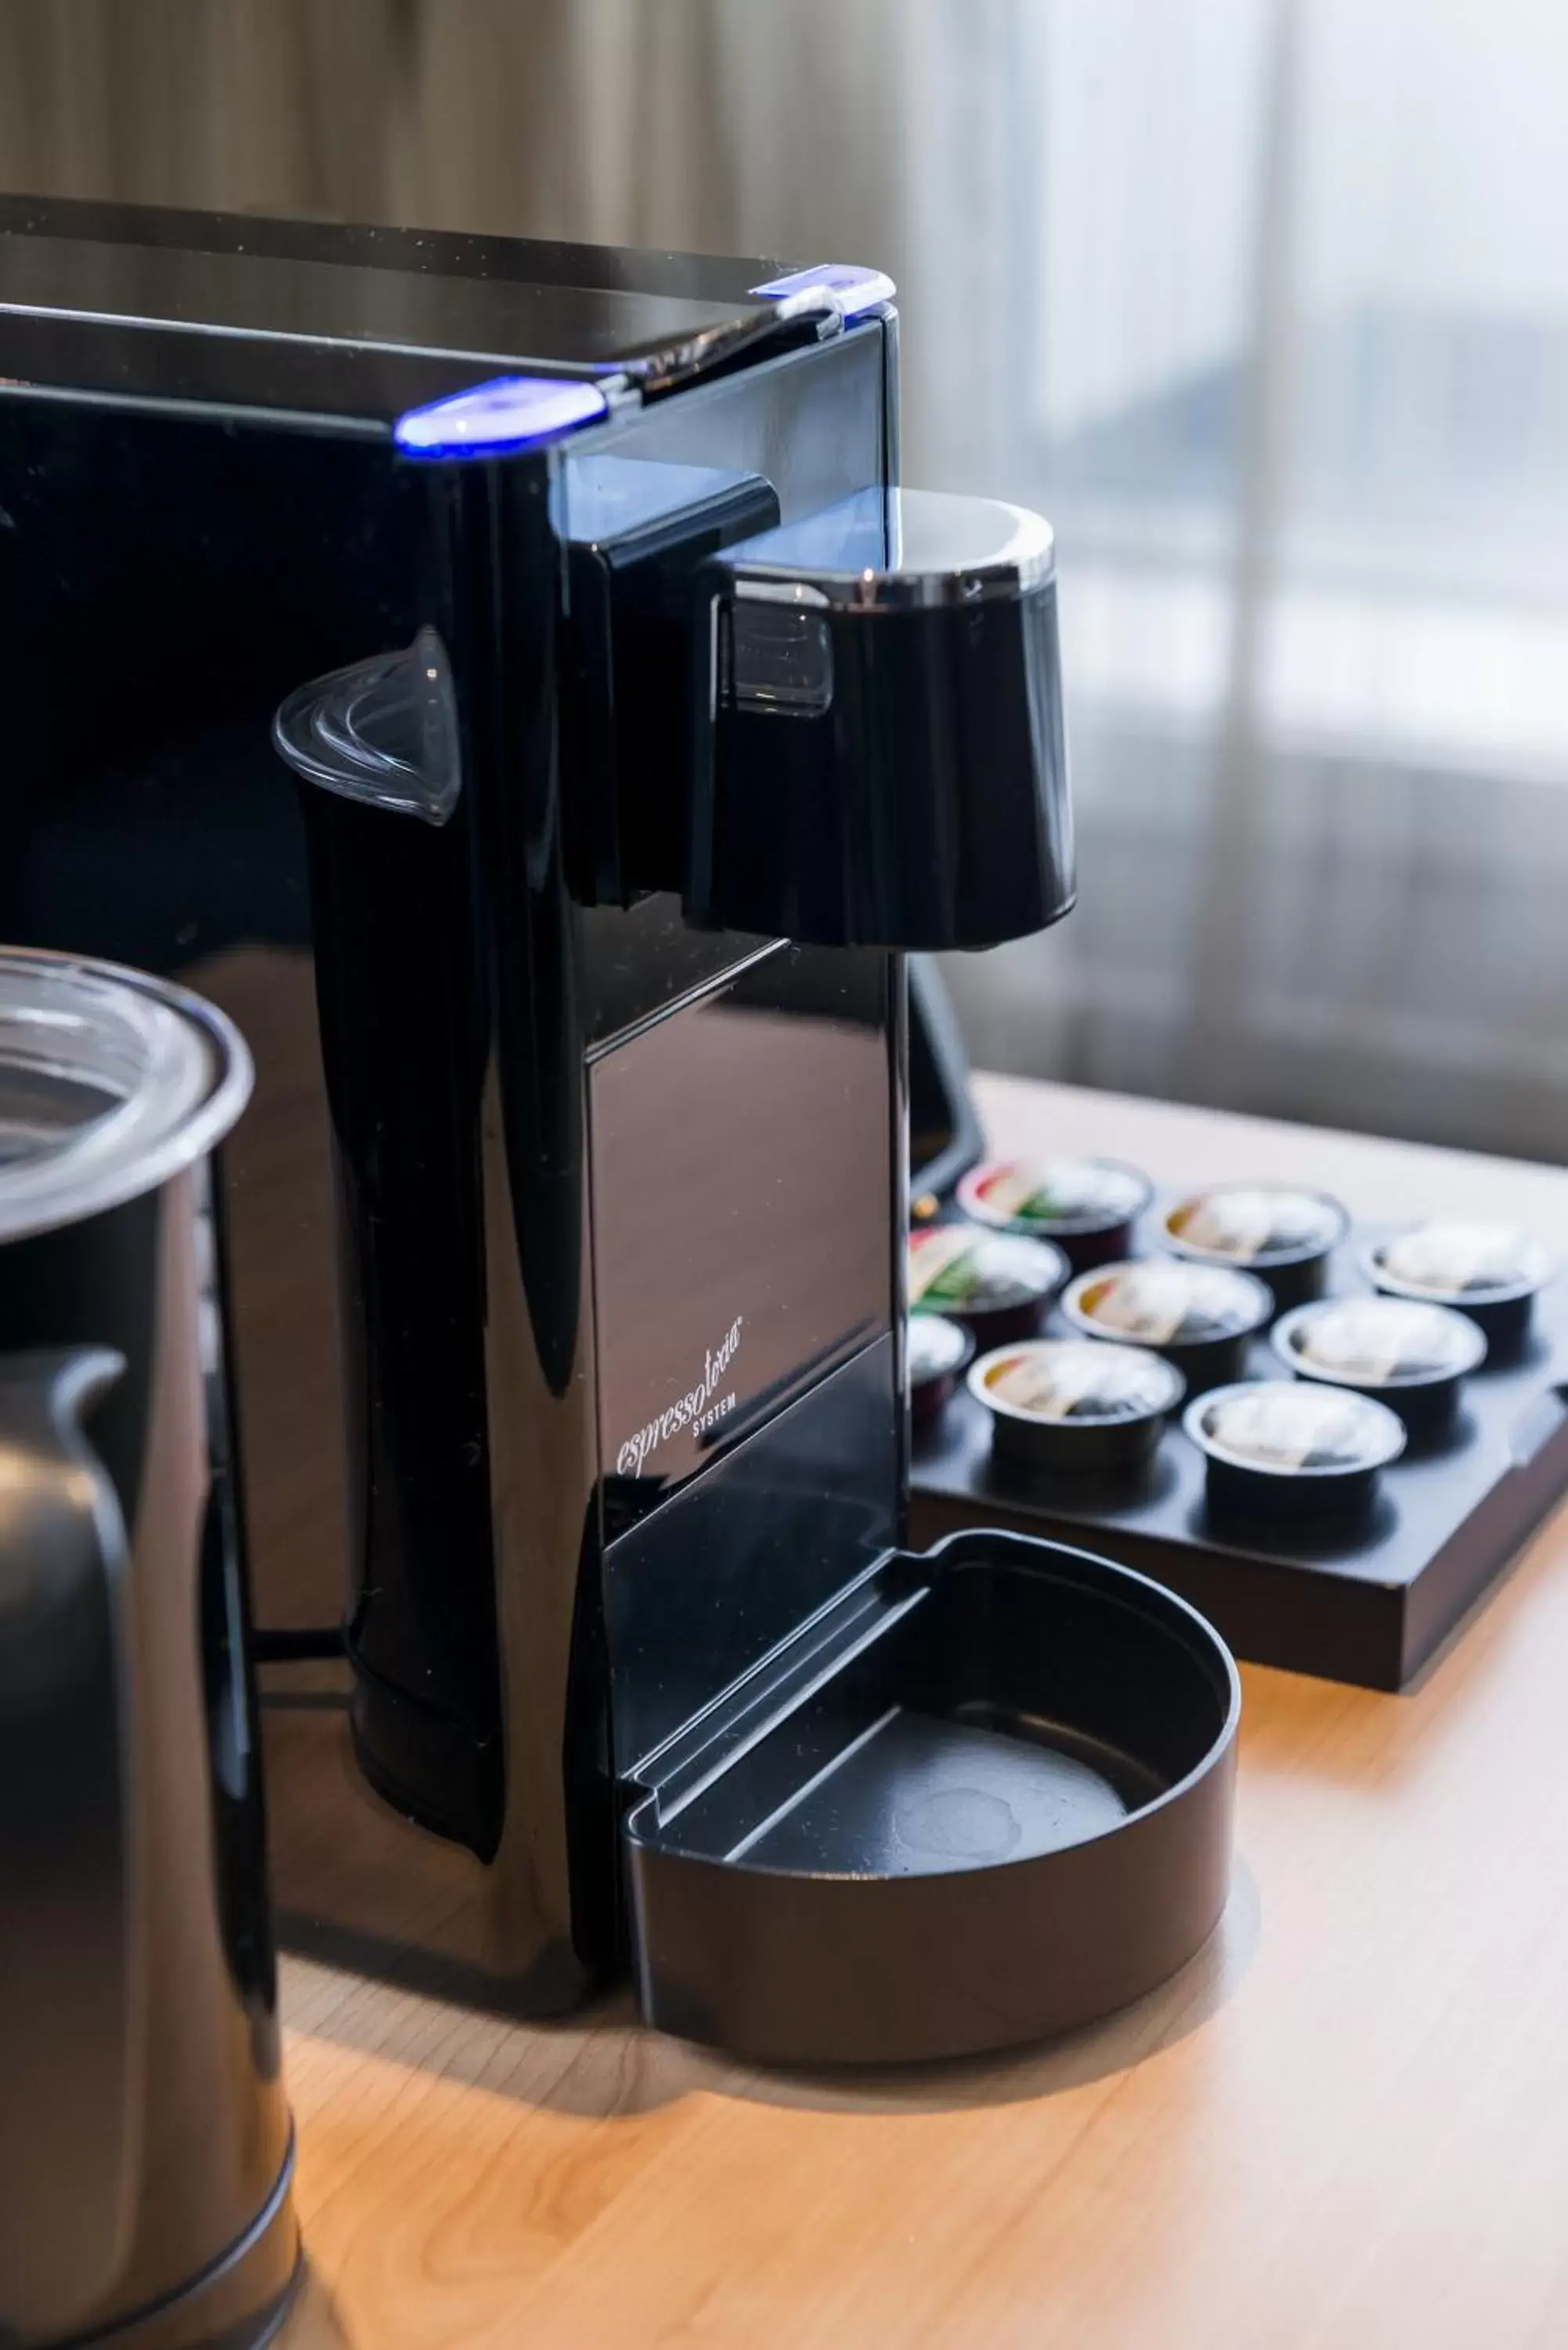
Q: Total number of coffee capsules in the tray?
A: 9